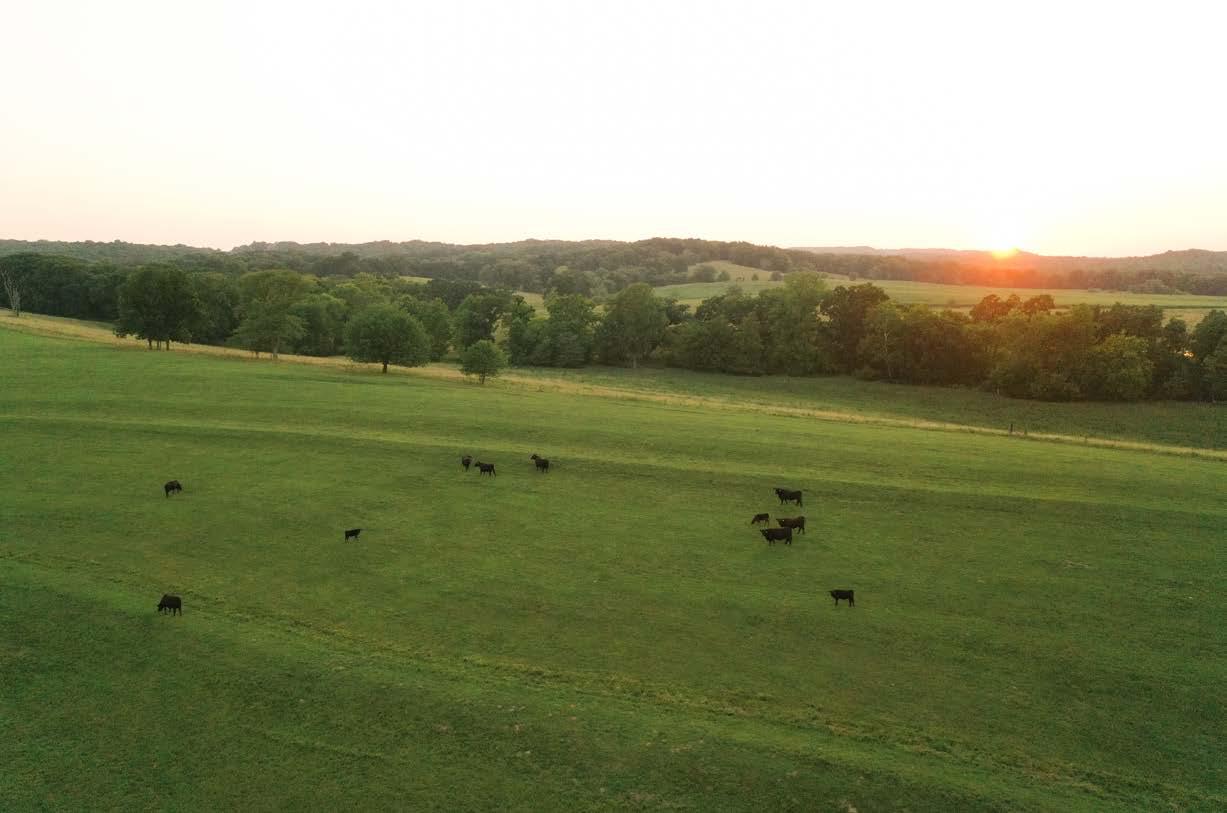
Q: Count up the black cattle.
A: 11